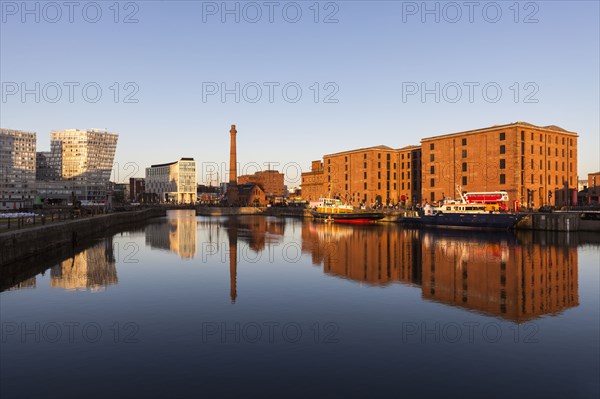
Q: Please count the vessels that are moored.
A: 2